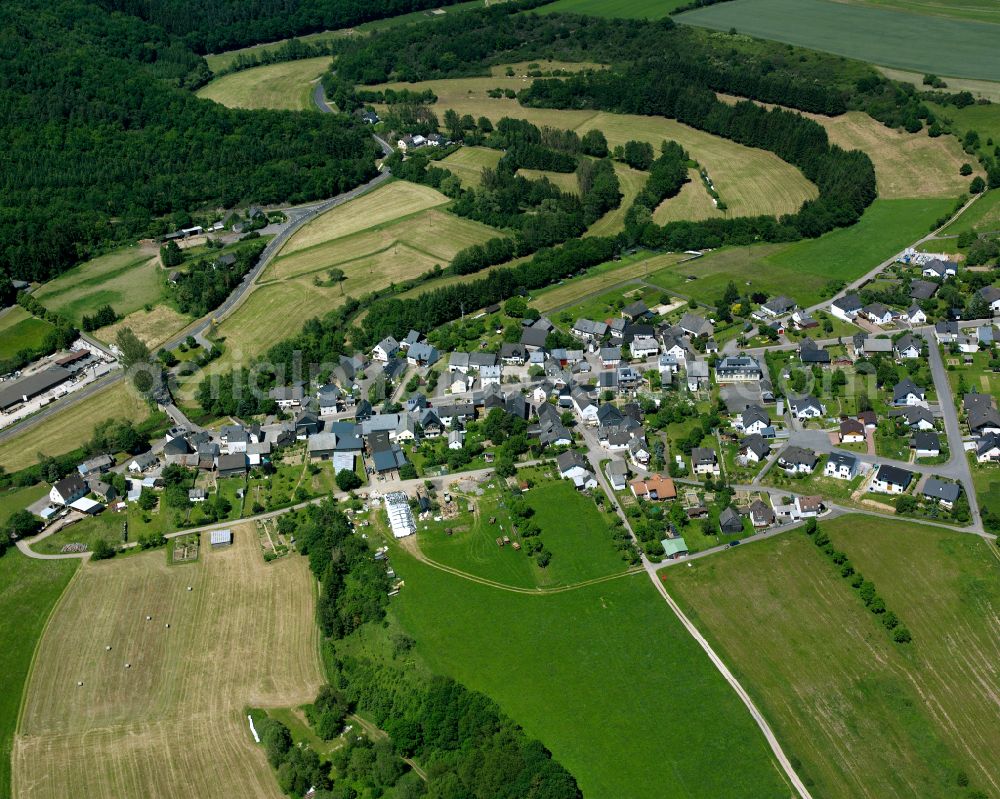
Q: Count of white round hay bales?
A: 6